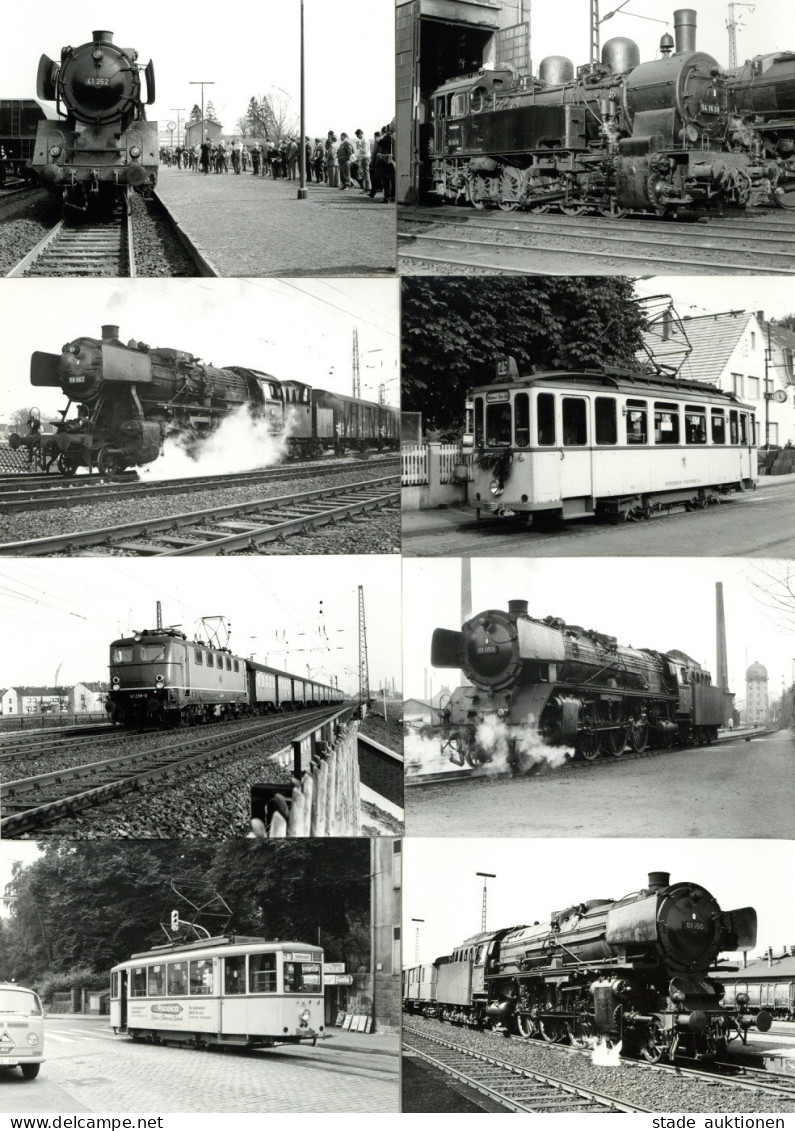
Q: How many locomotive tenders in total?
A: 3